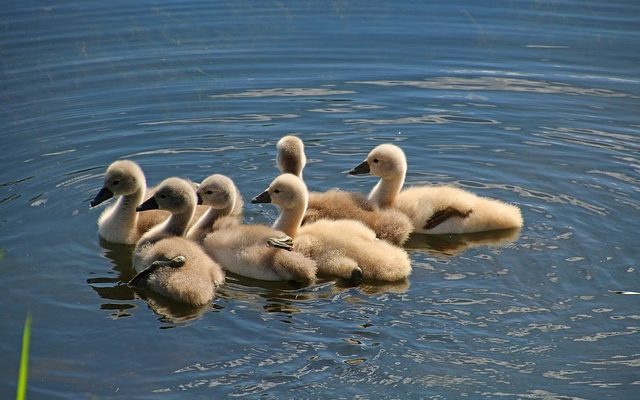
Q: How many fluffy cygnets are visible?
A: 6